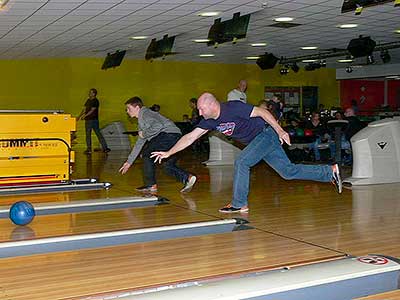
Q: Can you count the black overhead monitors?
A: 4